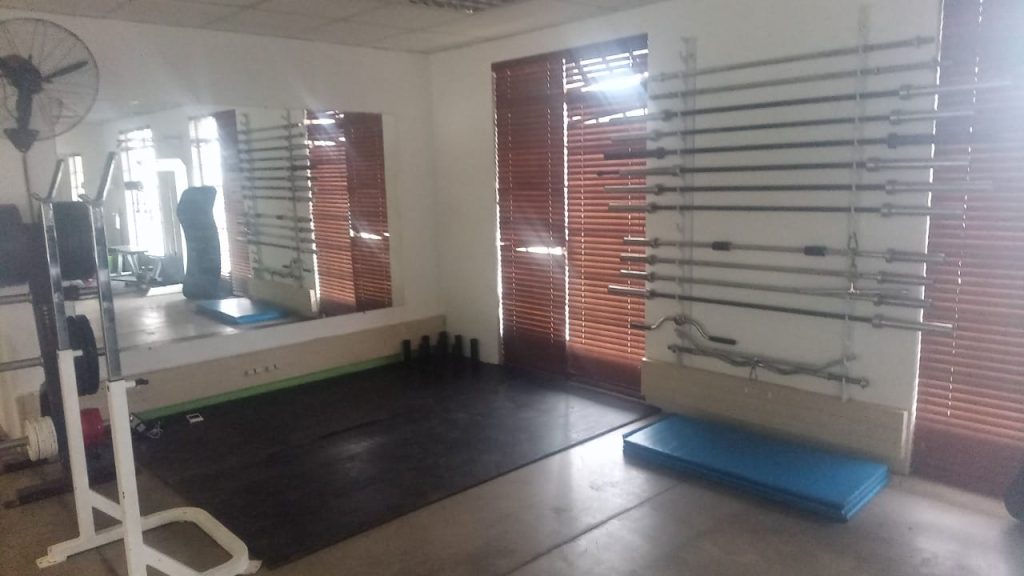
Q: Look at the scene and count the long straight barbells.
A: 12